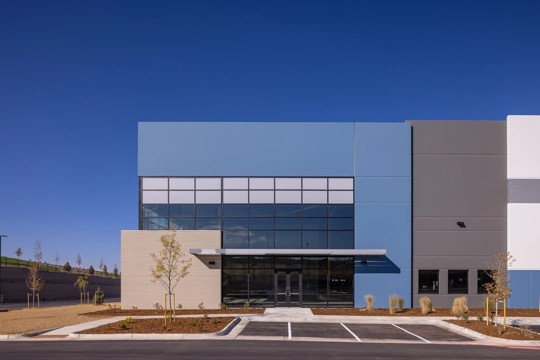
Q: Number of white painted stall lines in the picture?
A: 3